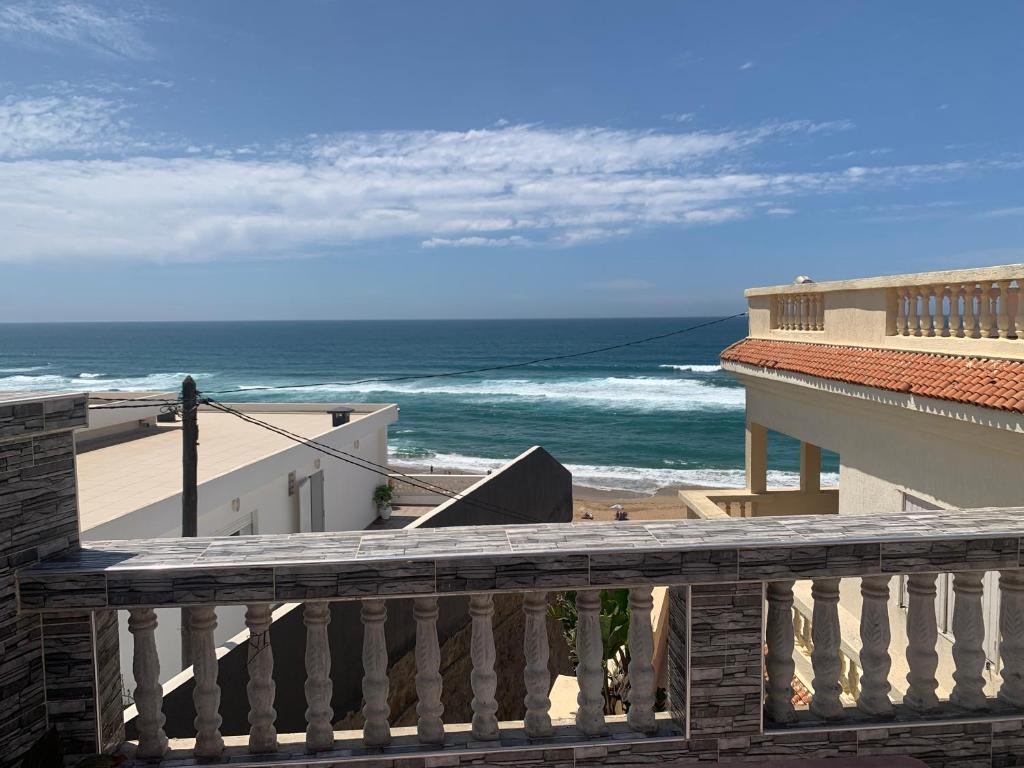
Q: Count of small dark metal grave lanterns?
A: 0